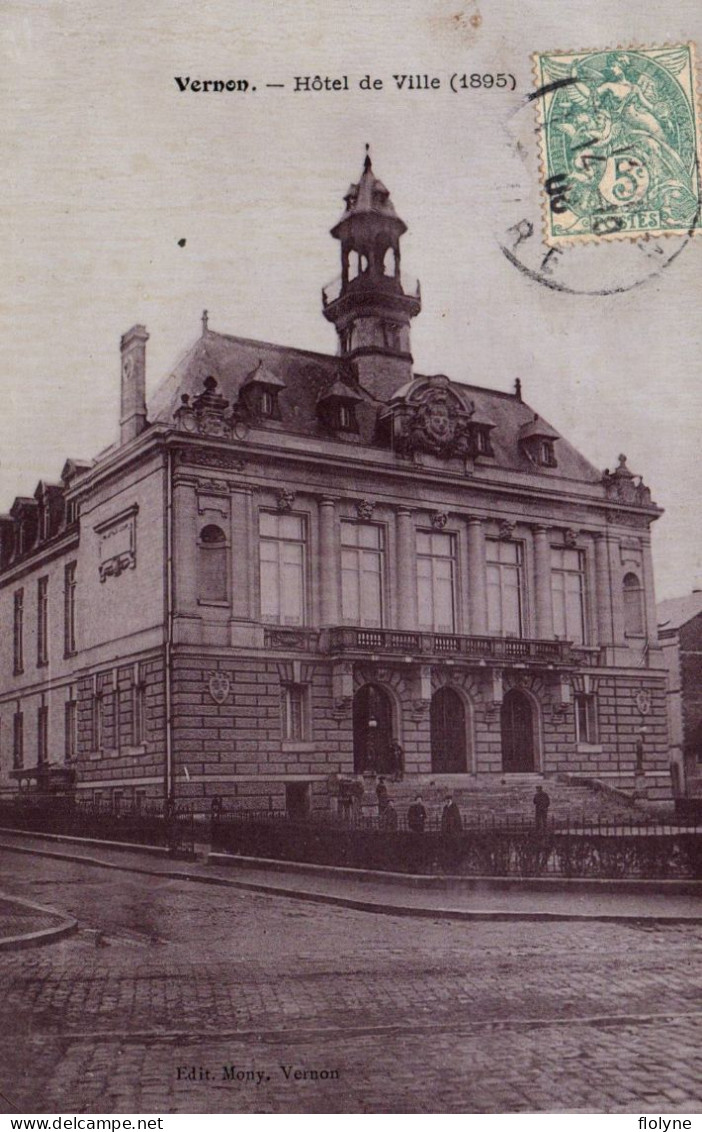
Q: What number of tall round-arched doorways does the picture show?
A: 3